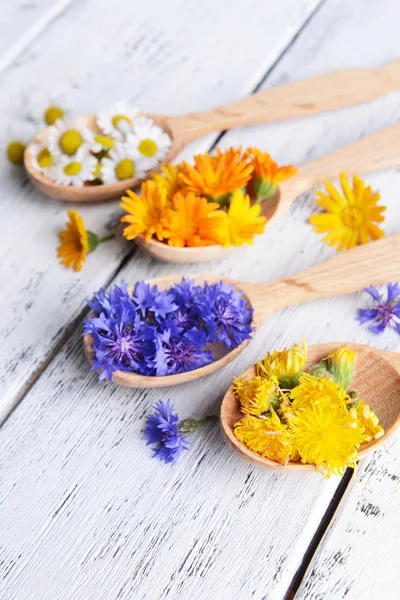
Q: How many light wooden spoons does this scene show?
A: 4